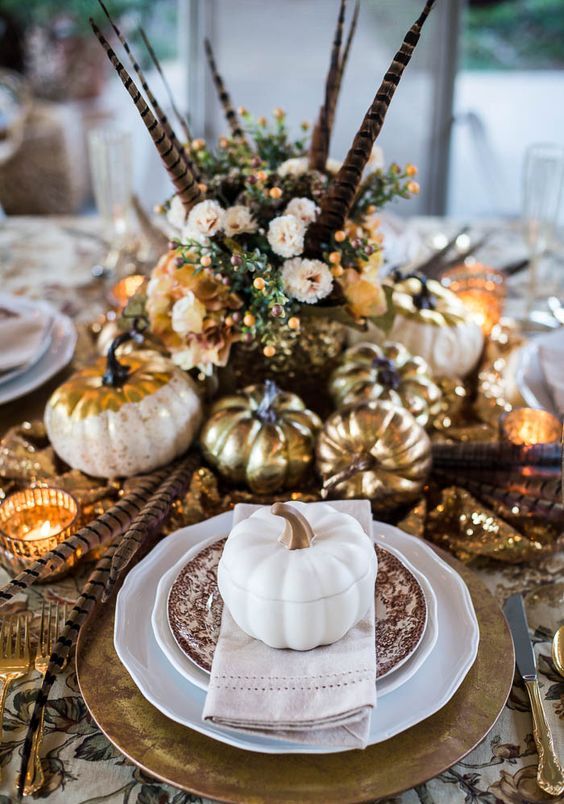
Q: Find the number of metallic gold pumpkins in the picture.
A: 3